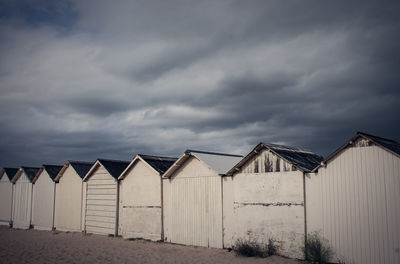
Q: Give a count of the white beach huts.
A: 9